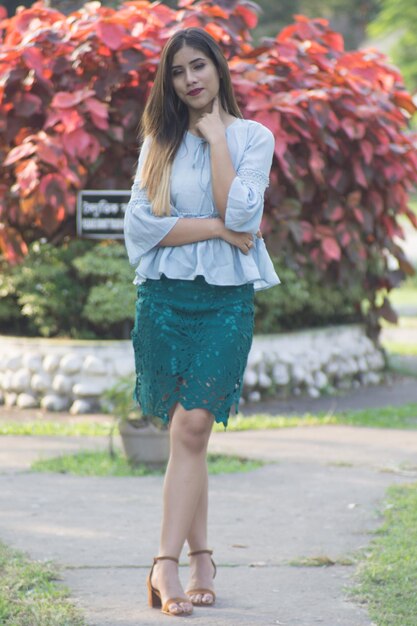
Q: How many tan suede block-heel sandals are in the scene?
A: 2